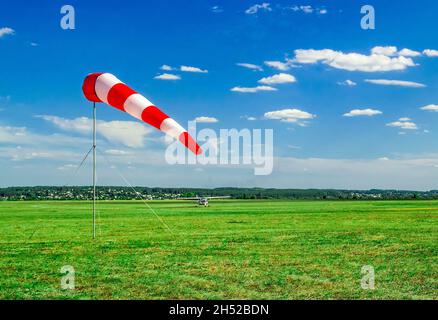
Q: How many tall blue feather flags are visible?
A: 0